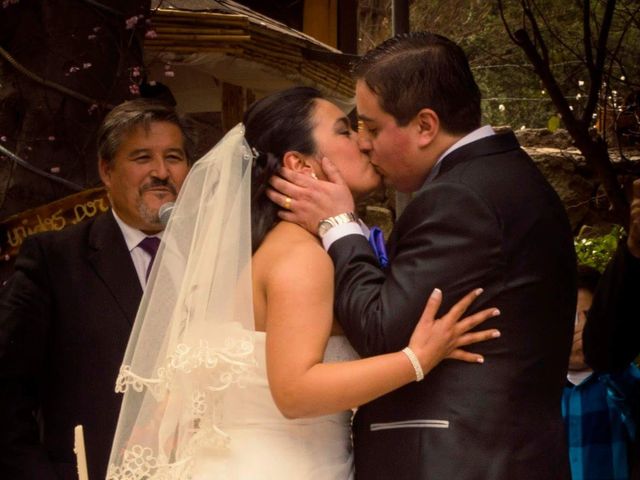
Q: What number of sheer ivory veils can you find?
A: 1